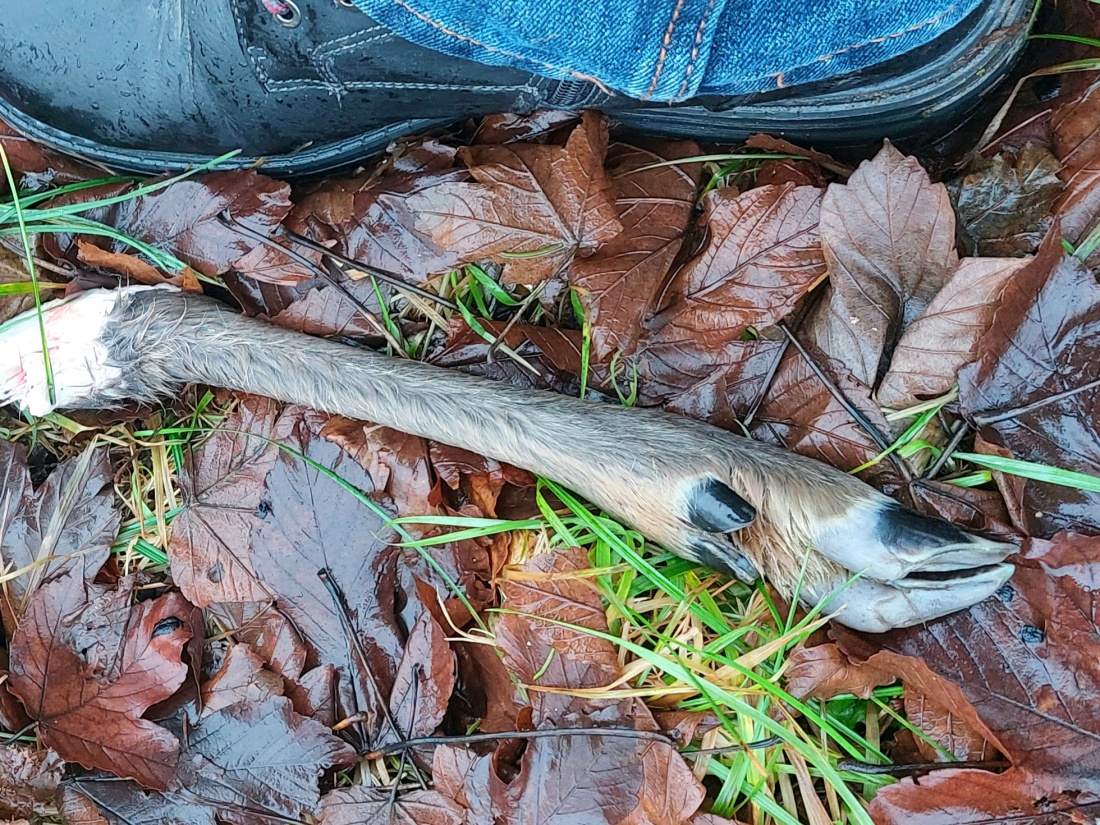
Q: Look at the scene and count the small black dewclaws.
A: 2